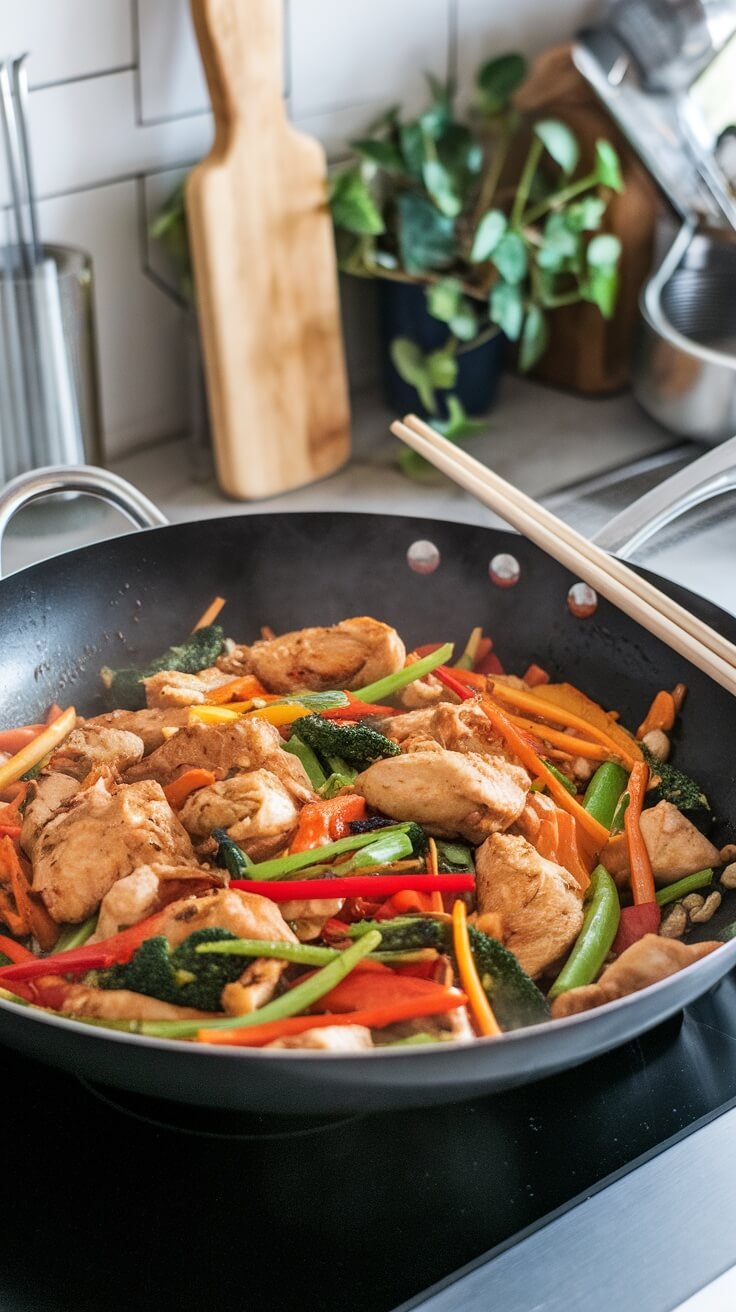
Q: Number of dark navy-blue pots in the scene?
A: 1